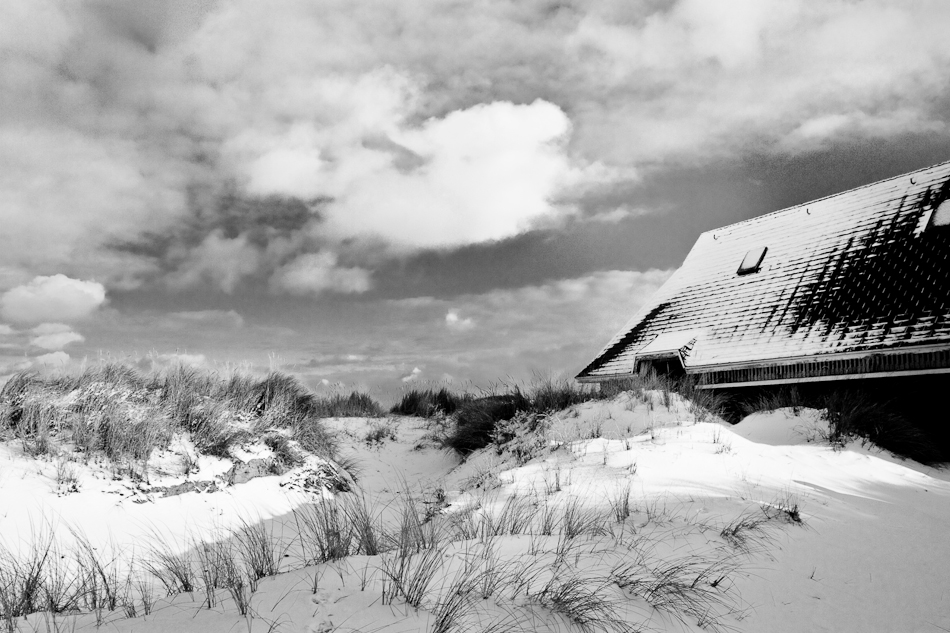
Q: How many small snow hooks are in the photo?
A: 3